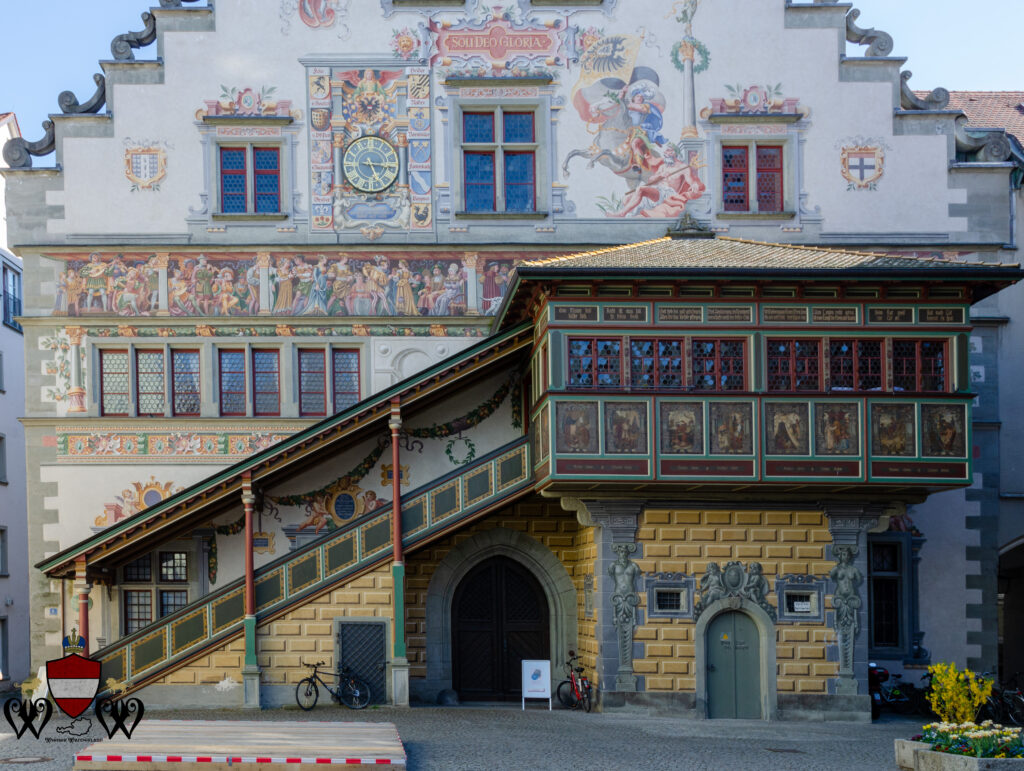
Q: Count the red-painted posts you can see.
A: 3